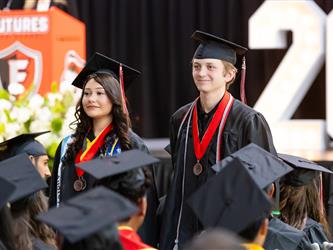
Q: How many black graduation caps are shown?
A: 10